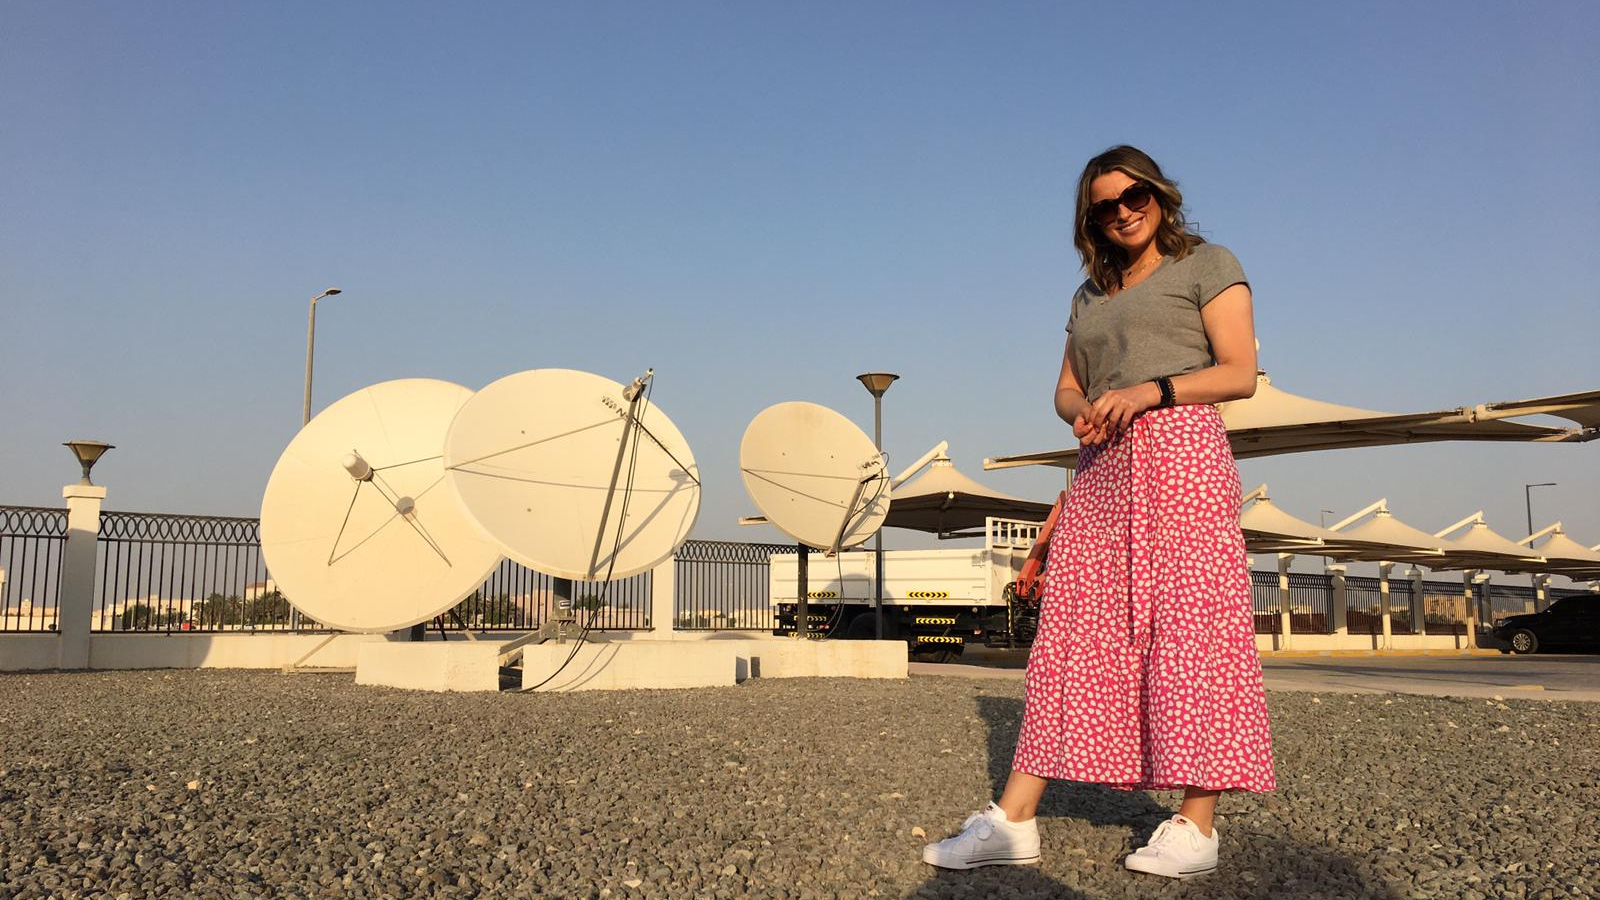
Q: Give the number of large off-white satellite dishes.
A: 3